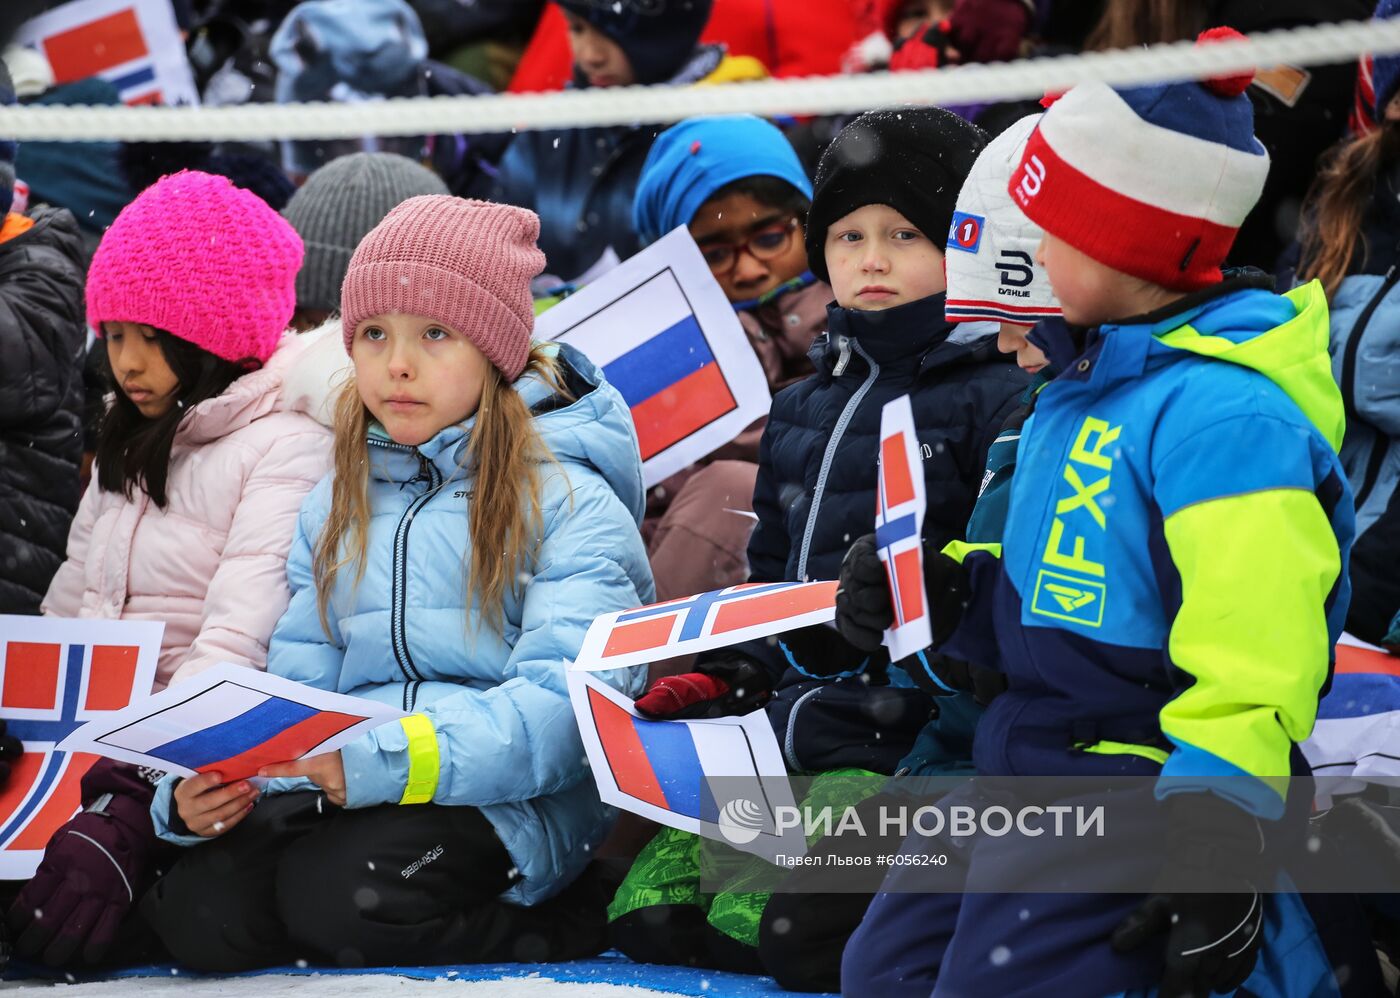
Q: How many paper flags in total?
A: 8